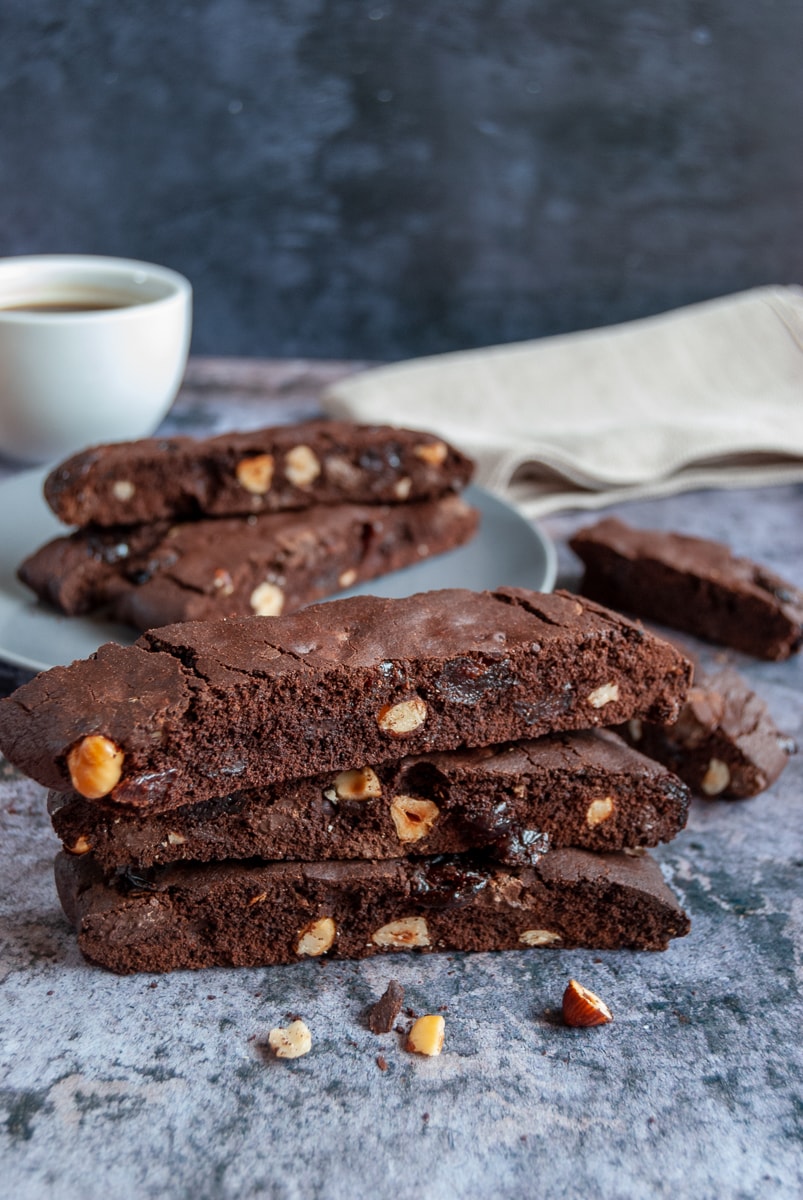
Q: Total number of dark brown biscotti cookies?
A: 7